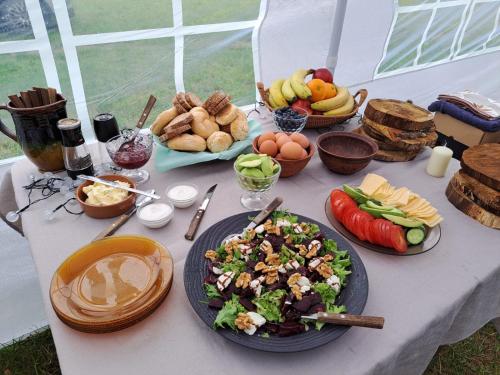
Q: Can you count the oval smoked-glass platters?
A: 1